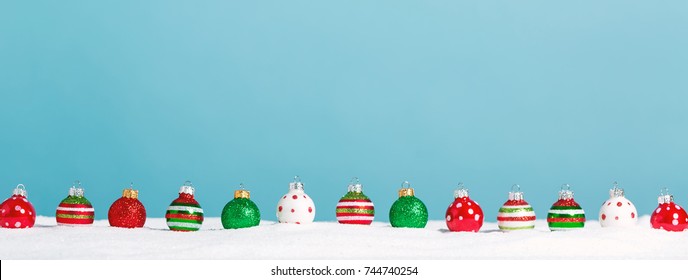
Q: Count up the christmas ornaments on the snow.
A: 13